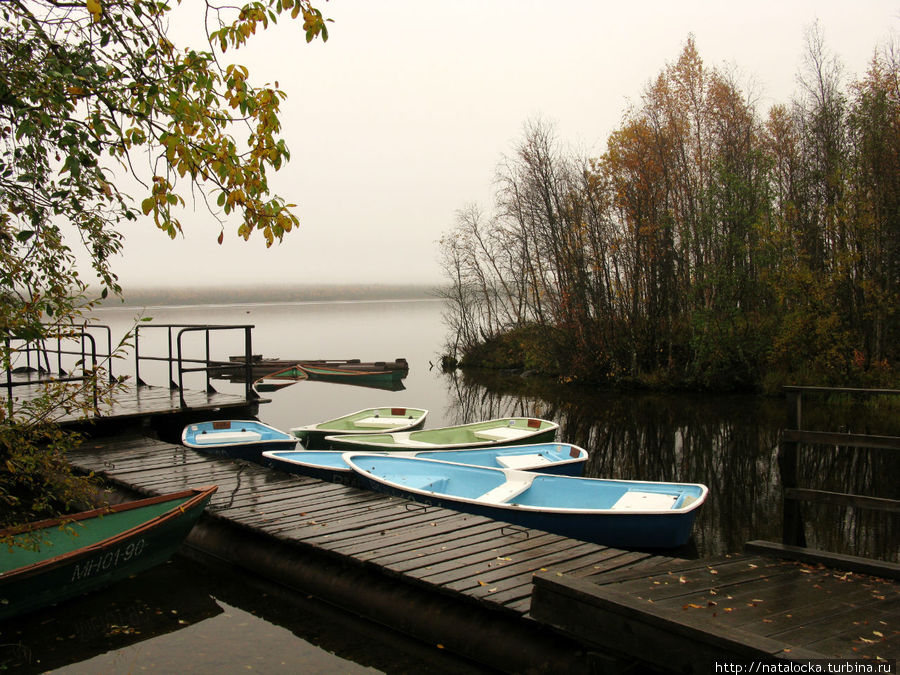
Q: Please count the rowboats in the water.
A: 8